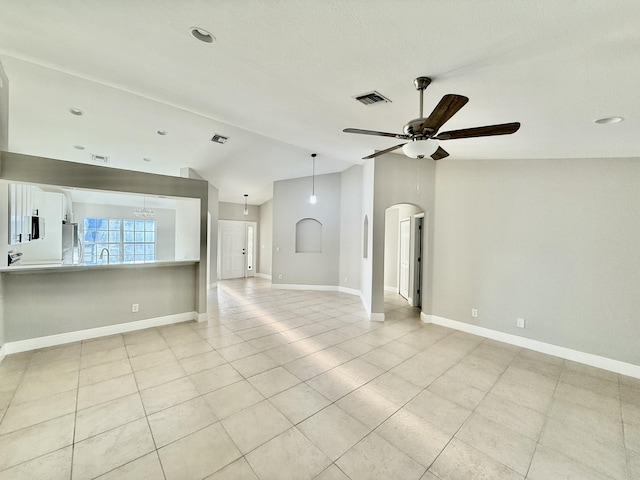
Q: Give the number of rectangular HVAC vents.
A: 3